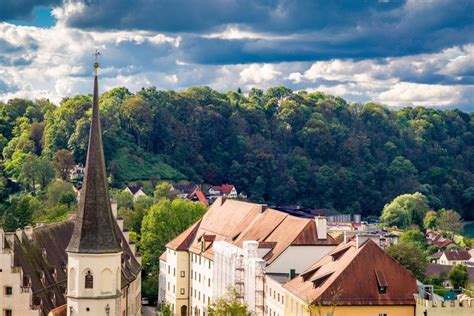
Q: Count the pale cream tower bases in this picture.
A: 1